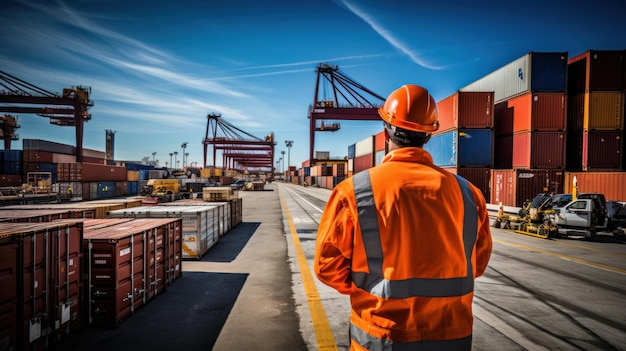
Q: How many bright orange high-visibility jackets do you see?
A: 1